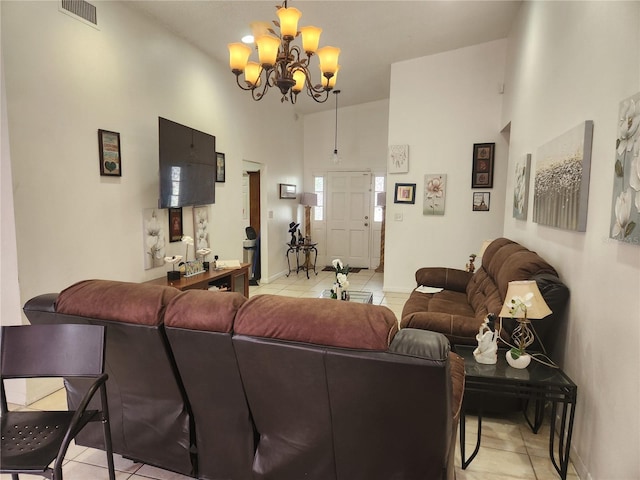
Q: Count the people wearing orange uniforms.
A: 0